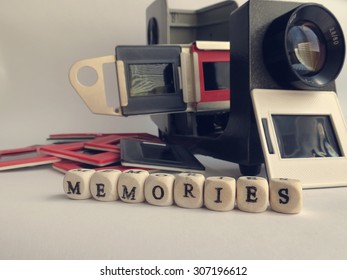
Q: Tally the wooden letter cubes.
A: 8